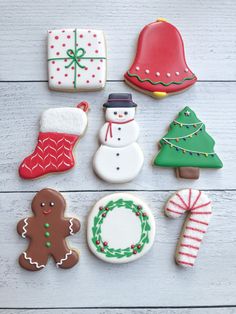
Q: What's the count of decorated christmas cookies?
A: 8